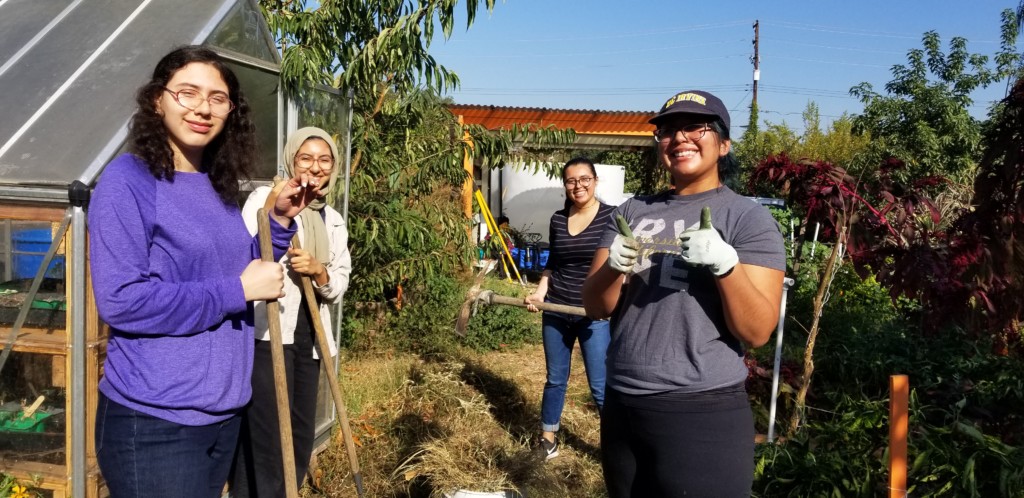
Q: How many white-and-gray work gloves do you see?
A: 2